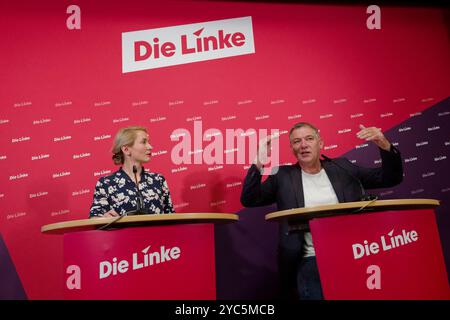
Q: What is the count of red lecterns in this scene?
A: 2